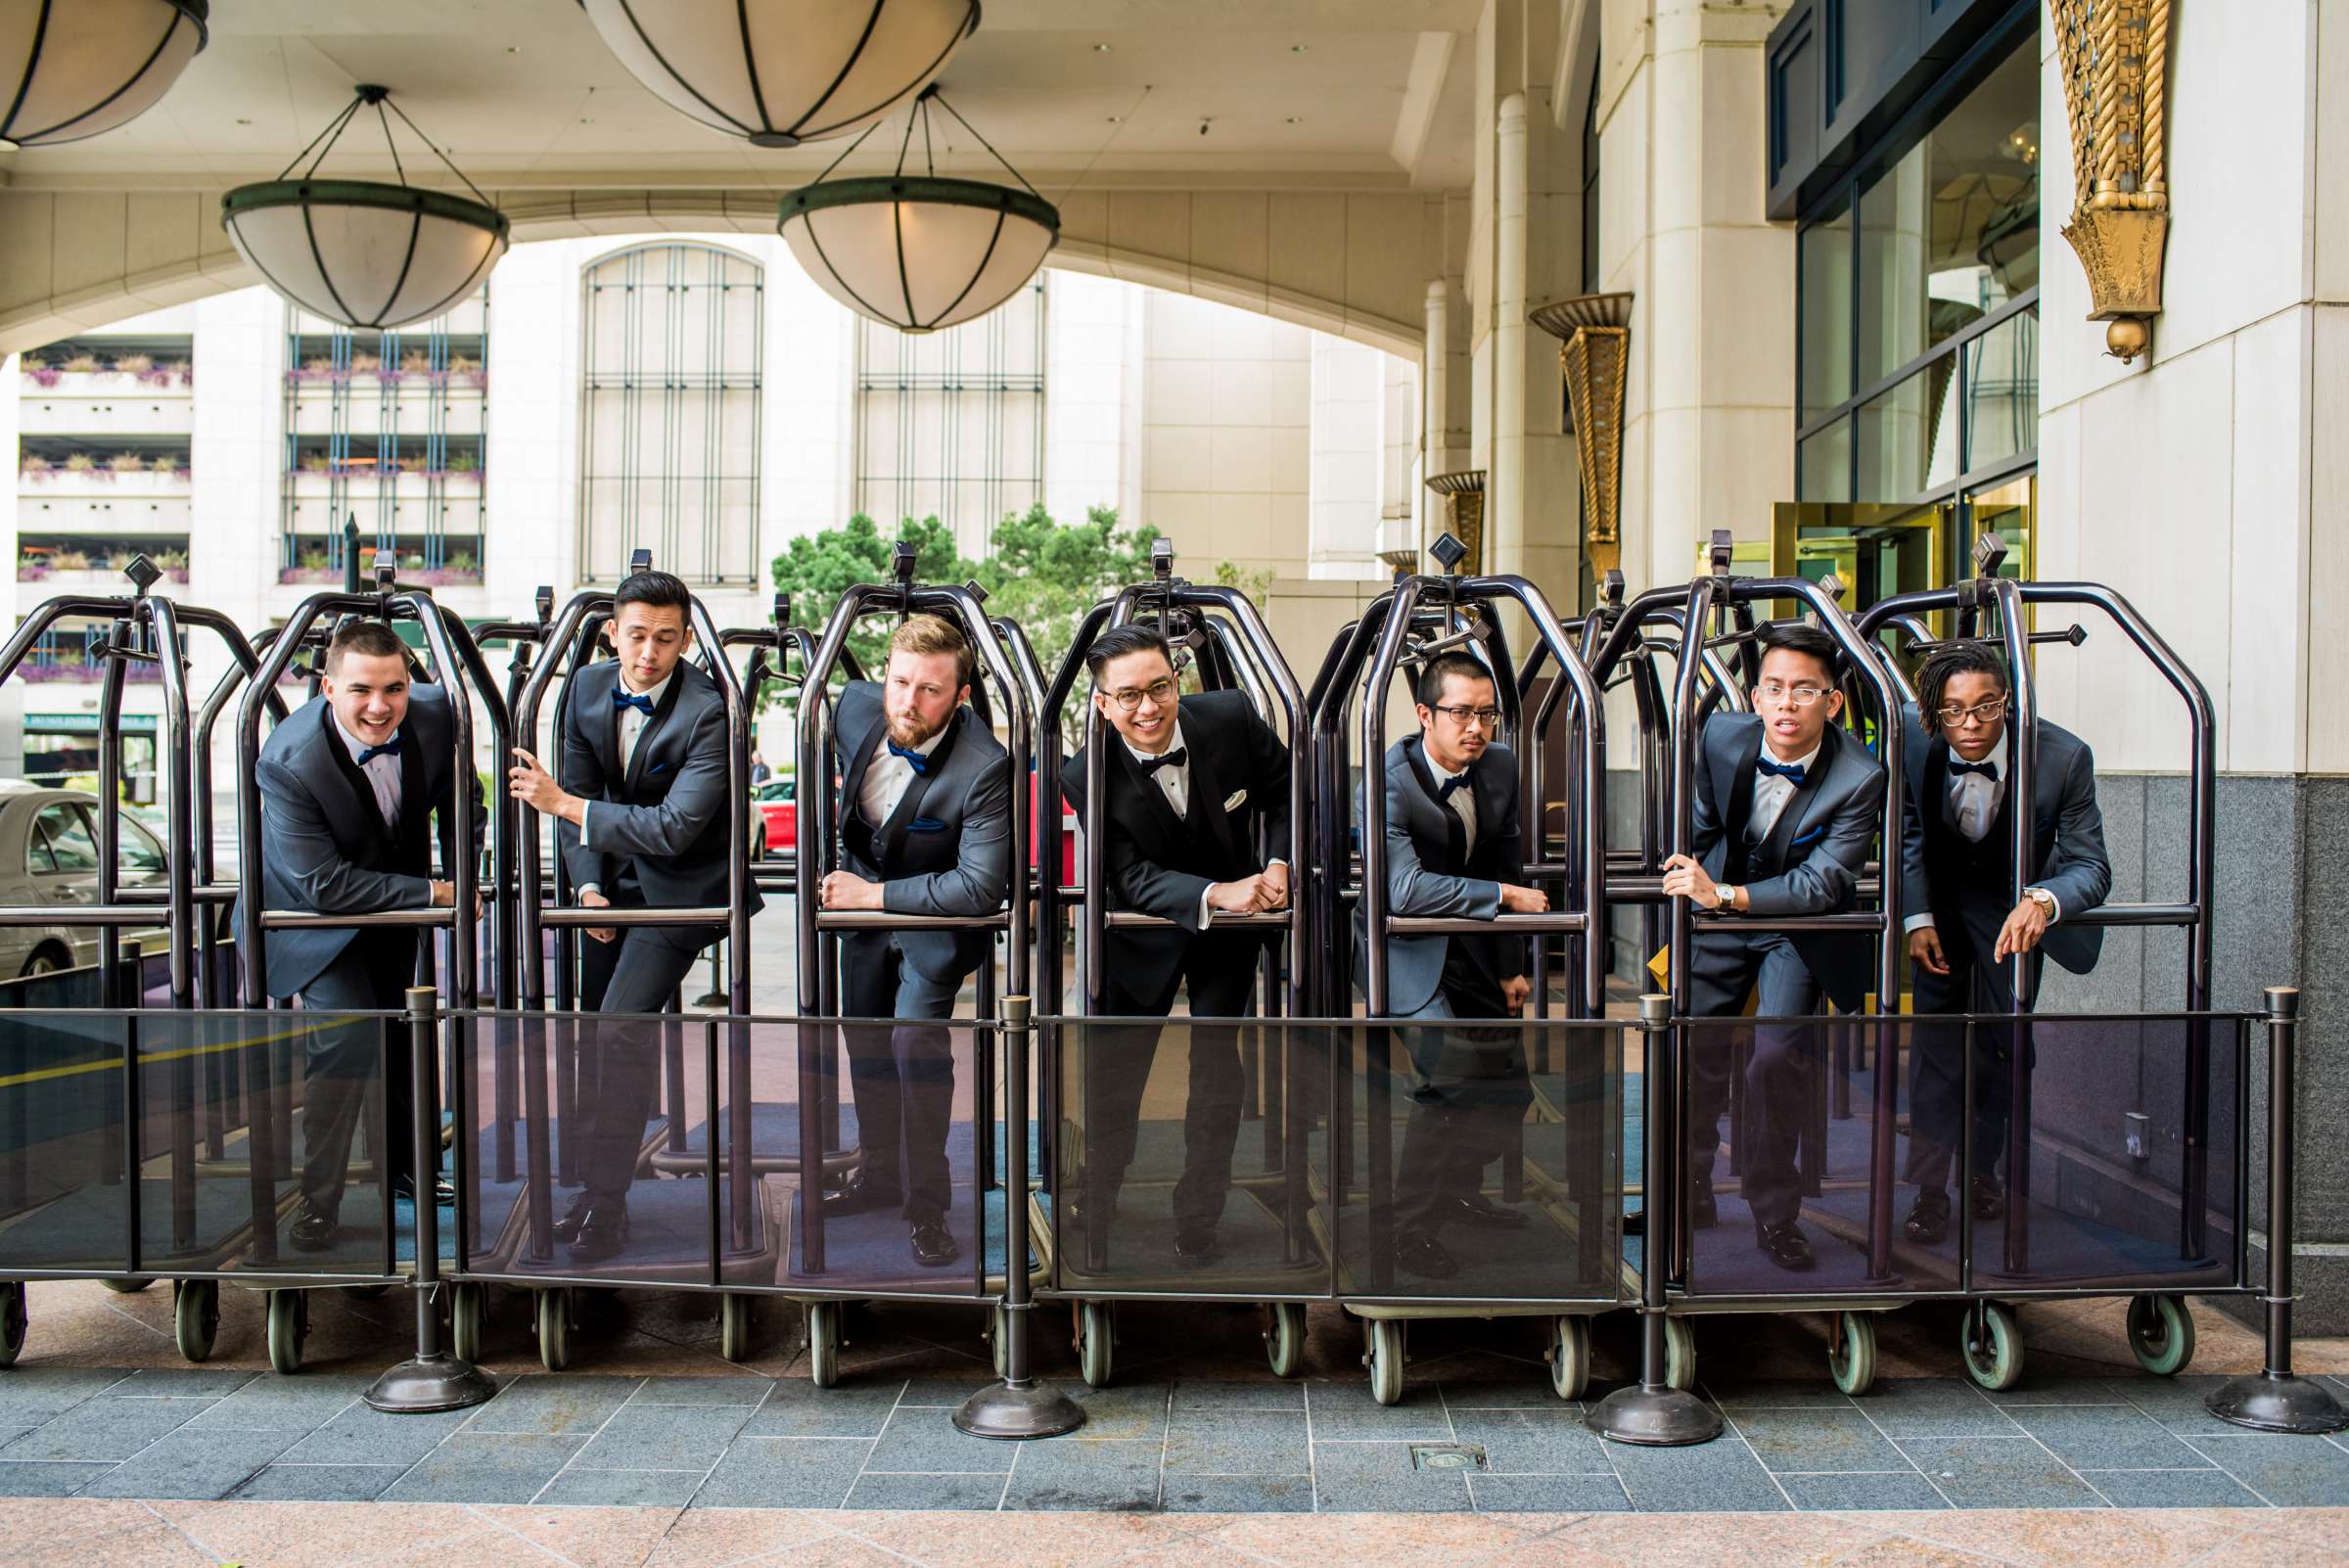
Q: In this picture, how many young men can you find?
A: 7